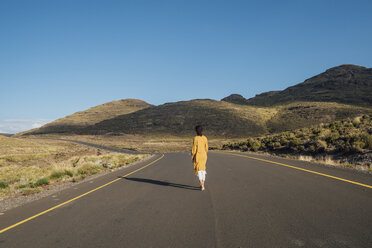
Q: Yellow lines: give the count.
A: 2